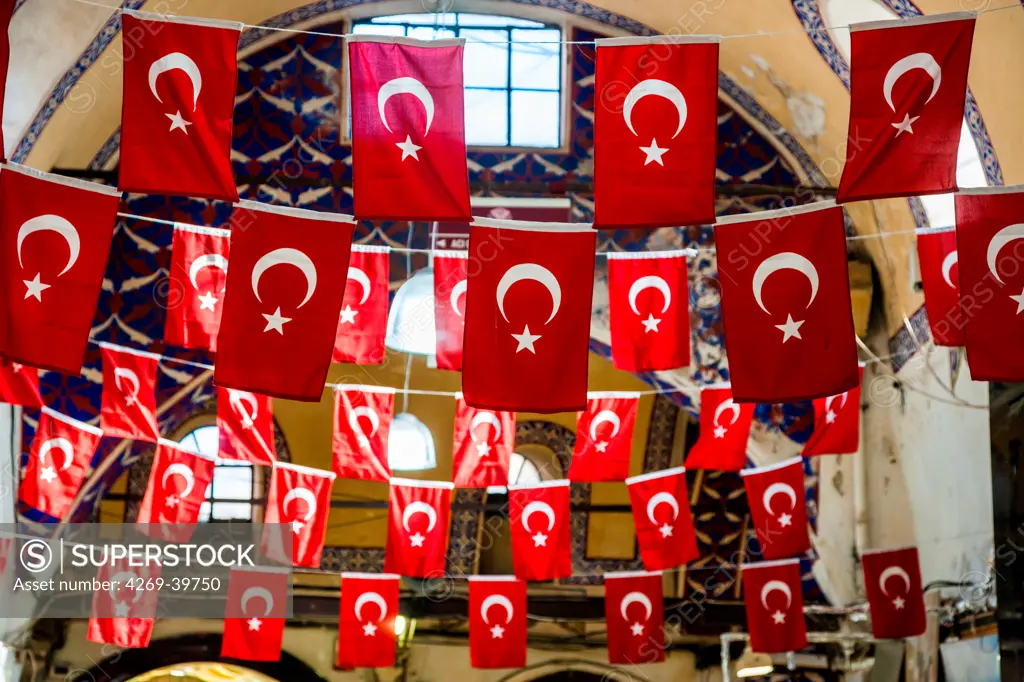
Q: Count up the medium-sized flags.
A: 5